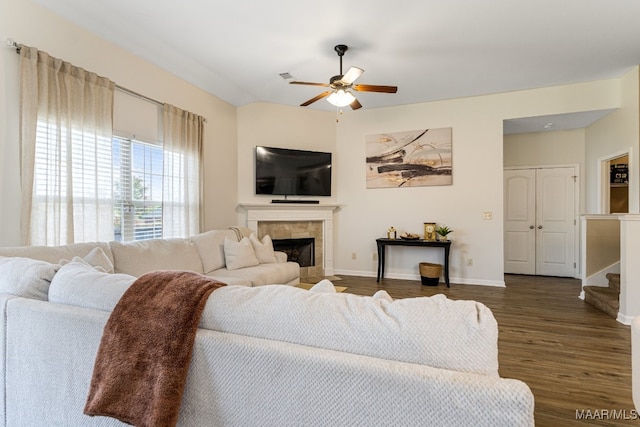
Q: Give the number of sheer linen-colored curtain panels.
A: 2